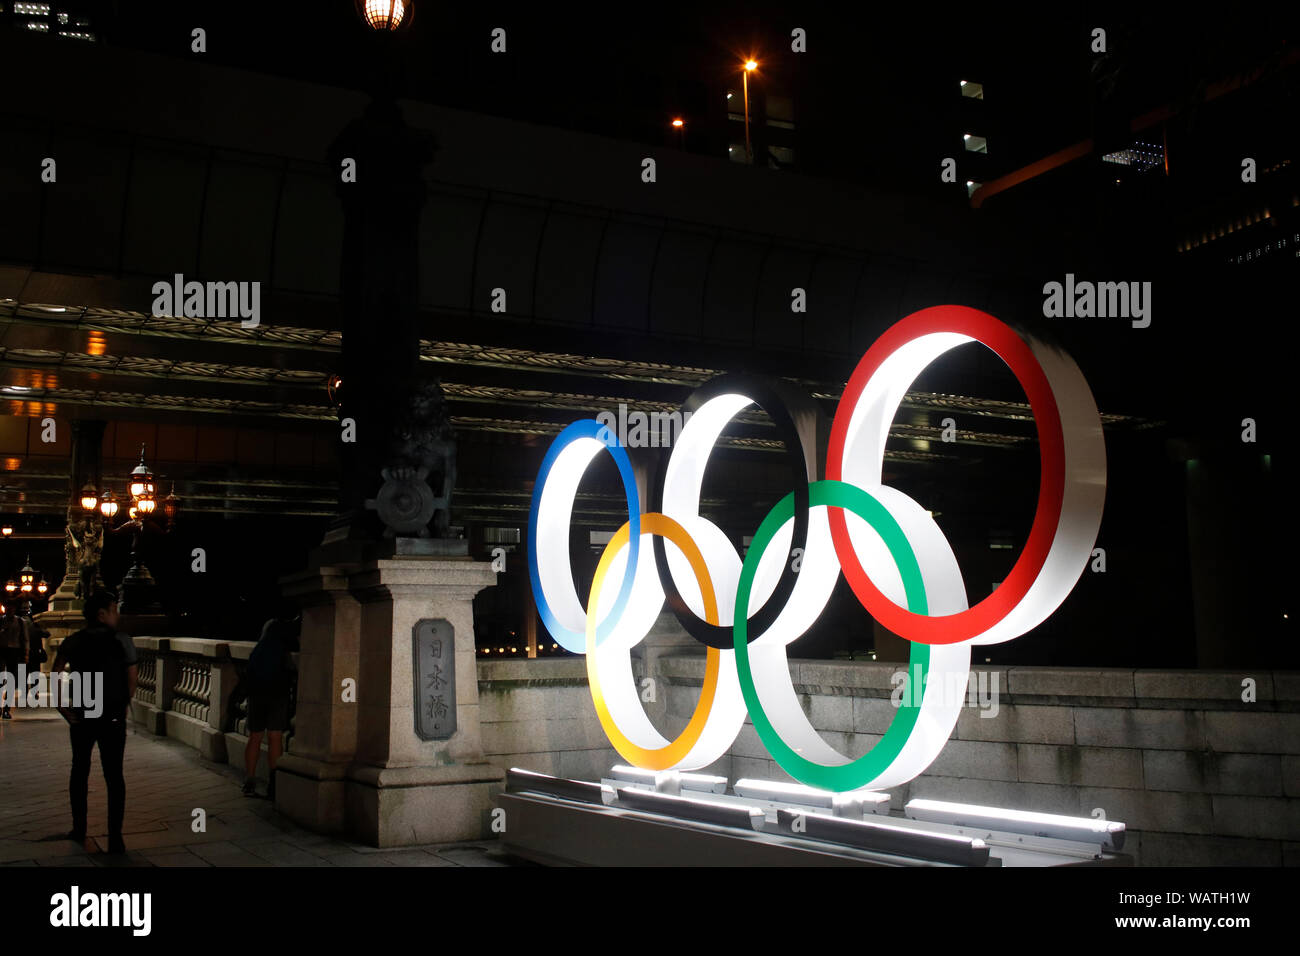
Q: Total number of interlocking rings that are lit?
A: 5